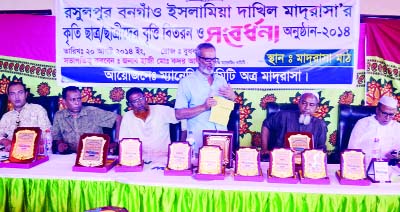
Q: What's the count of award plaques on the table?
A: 11